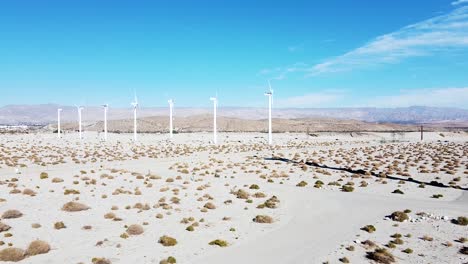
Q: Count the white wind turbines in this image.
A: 7